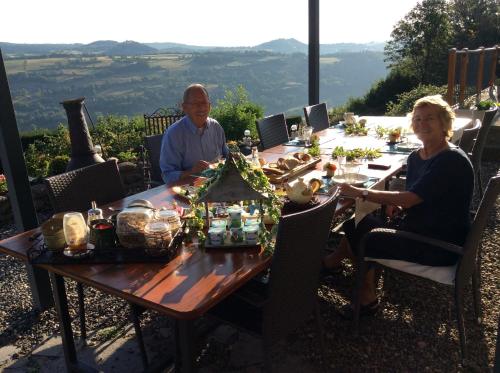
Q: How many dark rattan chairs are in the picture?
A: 8